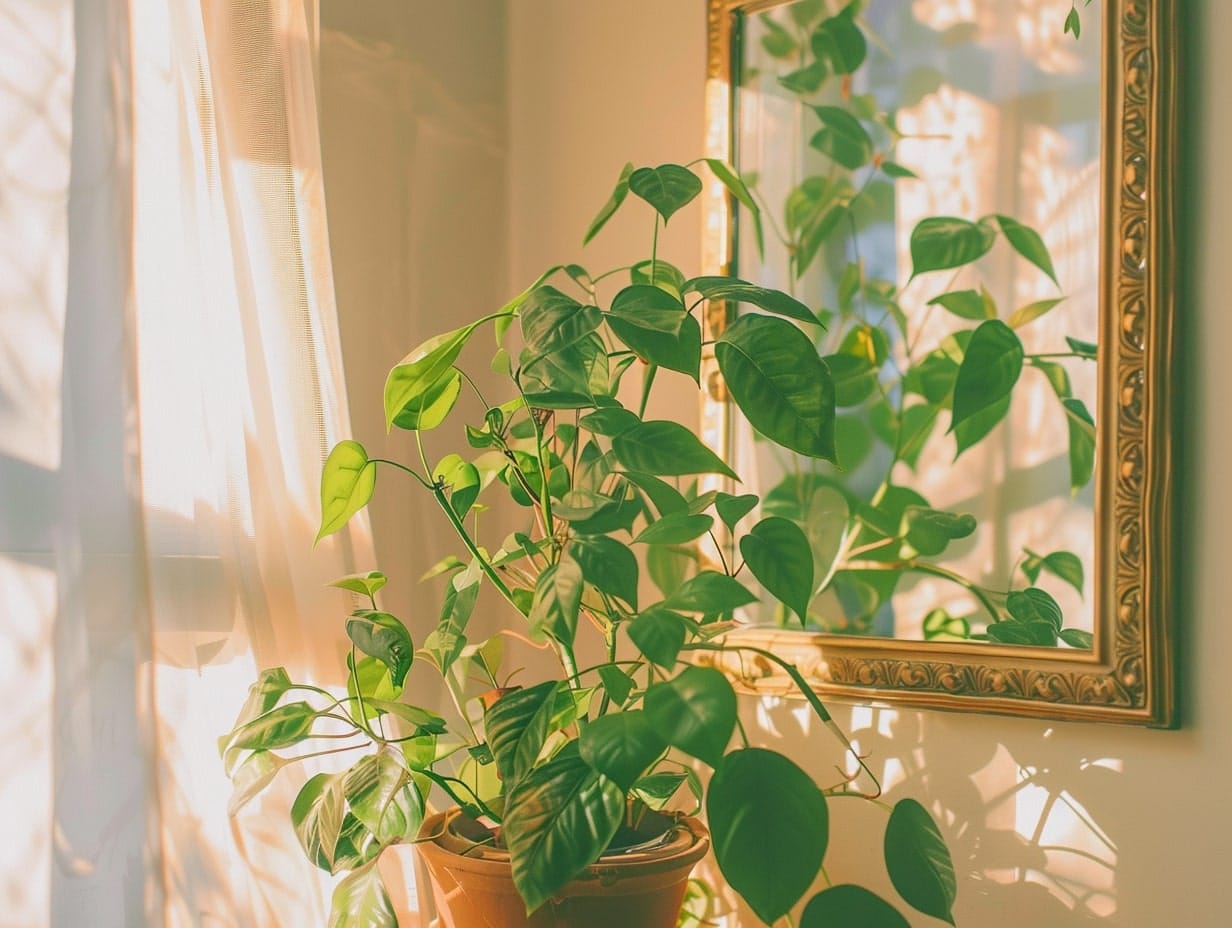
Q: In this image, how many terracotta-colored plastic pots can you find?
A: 1